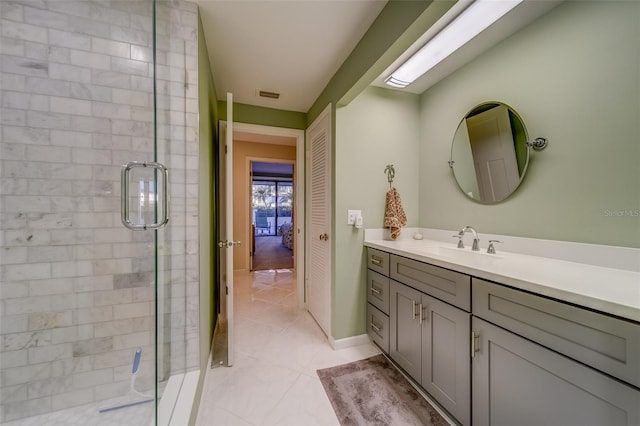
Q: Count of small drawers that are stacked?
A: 3